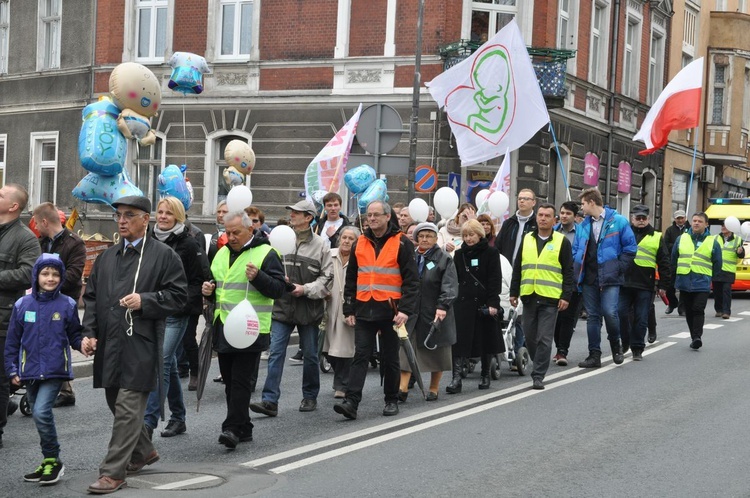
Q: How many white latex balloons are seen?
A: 9